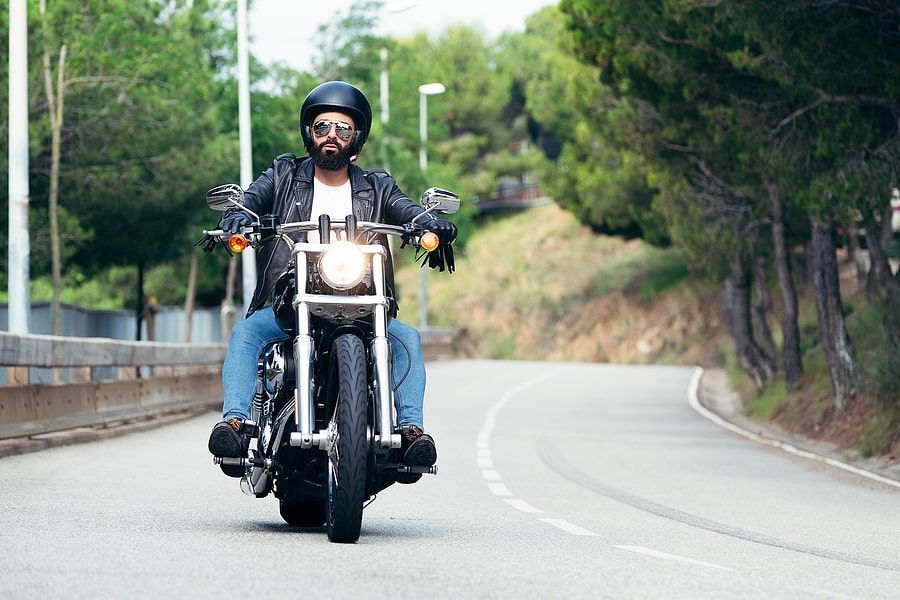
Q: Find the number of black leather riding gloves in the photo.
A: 2